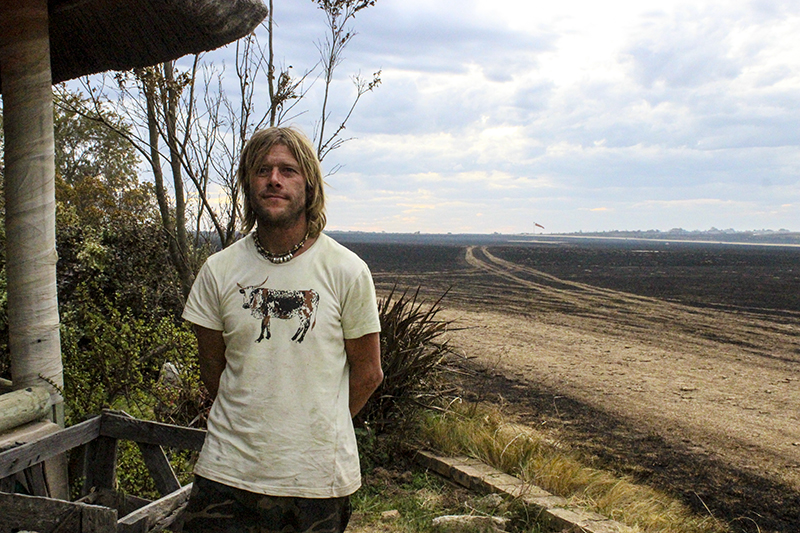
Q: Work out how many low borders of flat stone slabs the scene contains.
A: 1